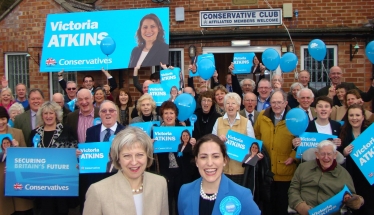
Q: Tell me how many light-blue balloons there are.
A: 8